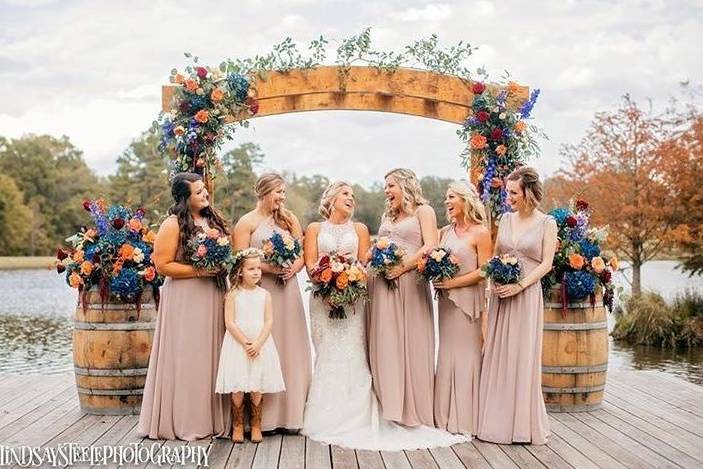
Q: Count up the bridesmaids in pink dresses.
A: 5